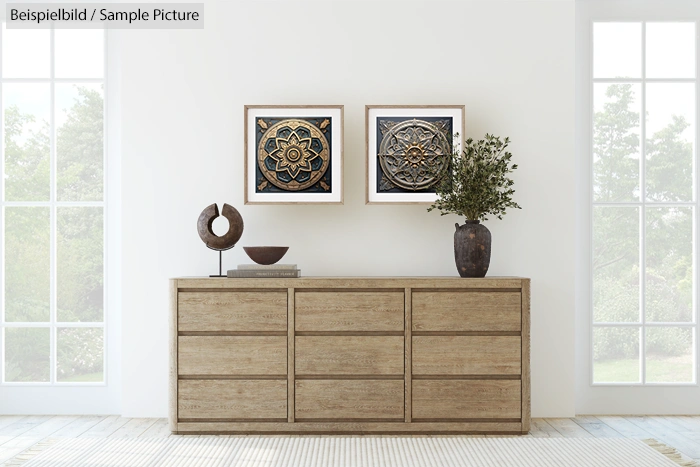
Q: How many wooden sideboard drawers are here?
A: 9